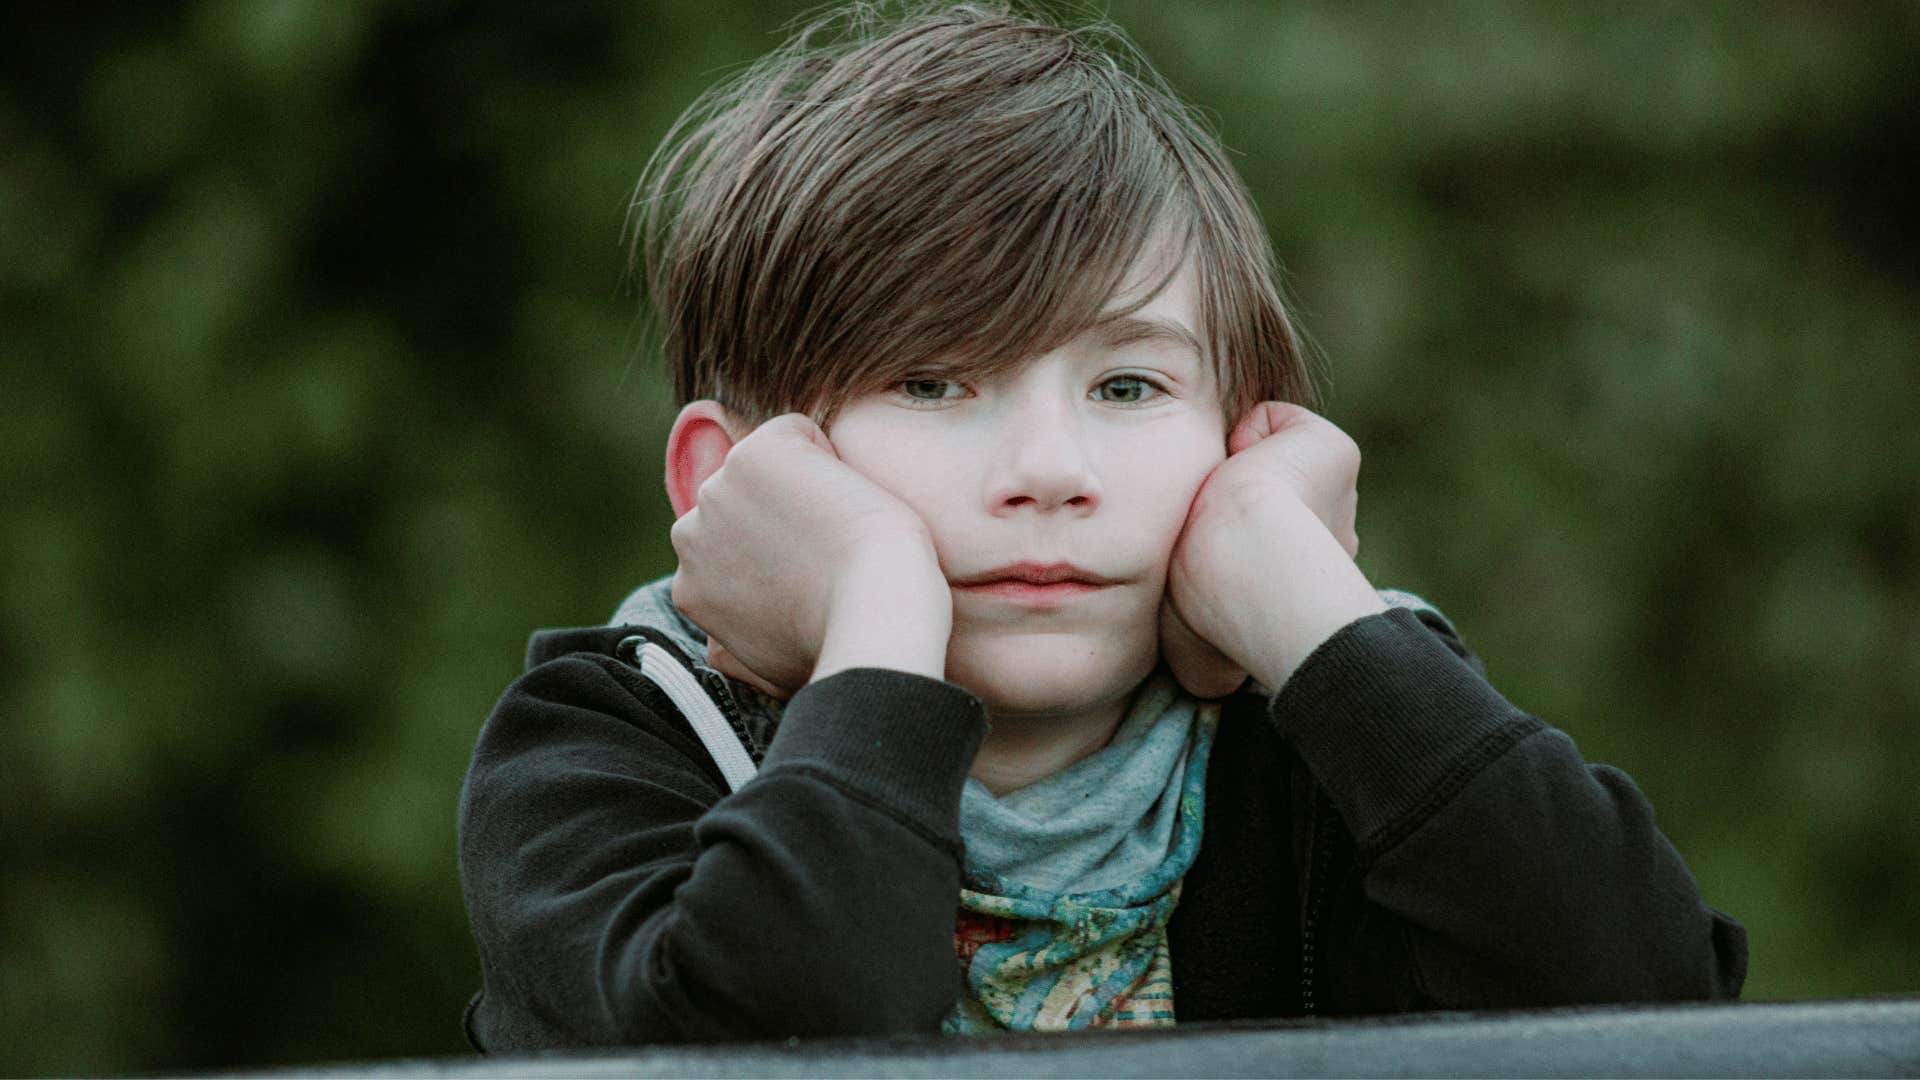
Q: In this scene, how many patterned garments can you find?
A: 1